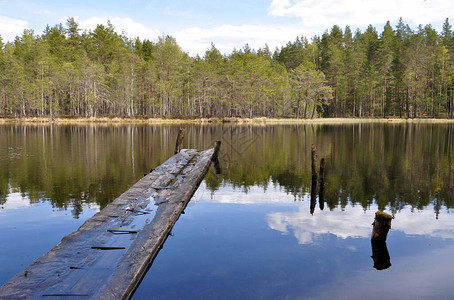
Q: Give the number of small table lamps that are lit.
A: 0